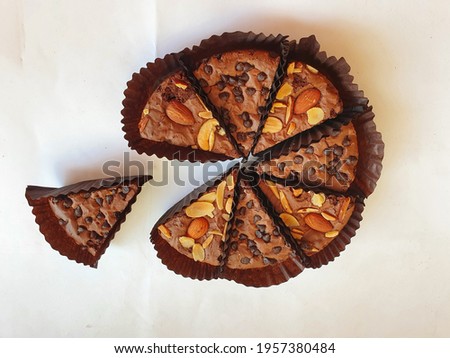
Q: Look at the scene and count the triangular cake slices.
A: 8